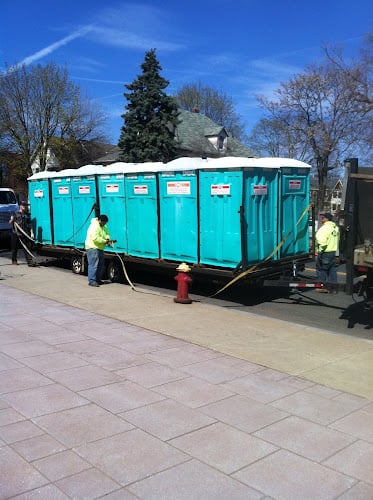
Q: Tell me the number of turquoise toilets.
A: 8